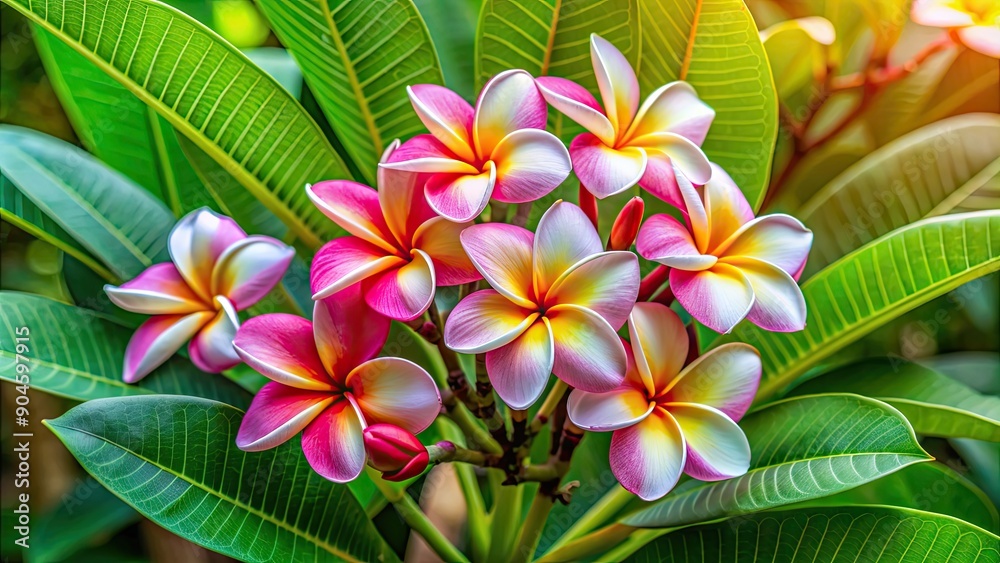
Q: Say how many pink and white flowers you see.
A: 8